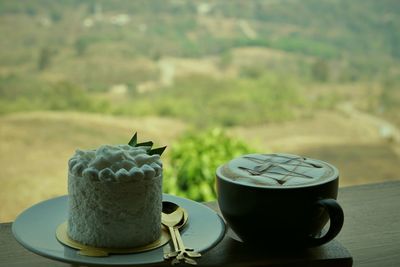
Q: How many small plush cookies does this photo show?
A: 0